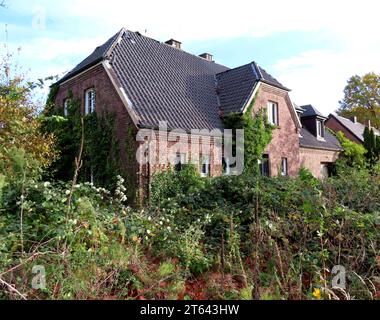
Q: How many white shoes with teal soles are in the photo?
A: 0